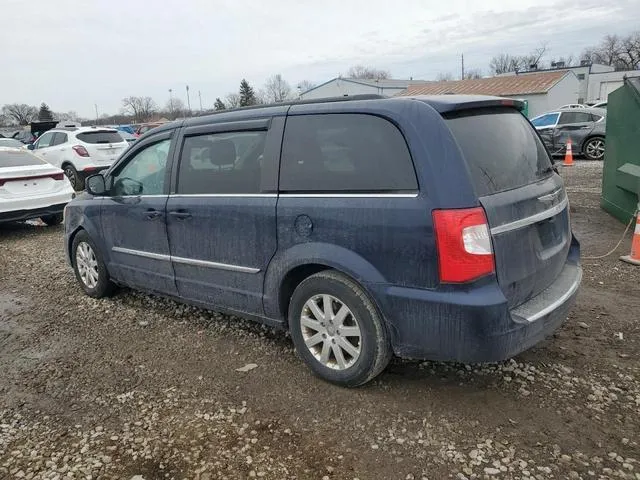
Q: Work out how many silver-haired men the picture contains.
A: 0